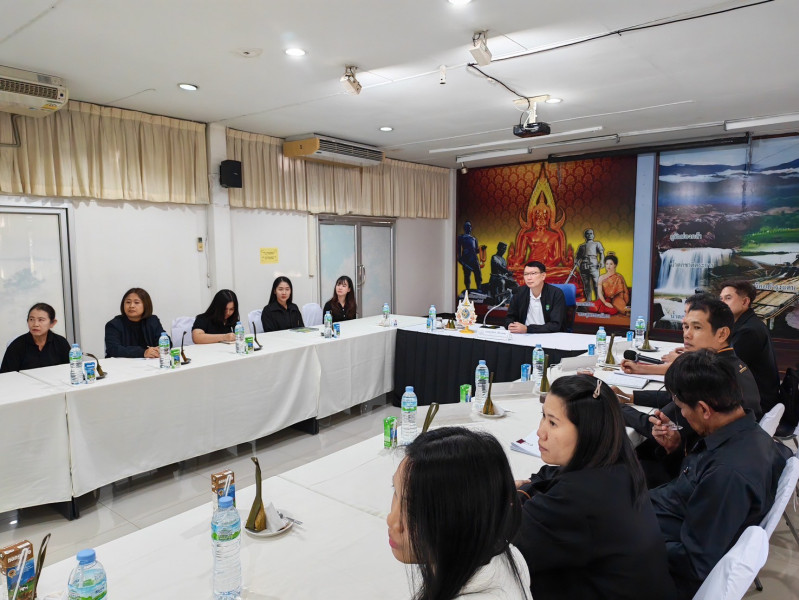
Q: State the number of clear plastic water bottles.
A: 13